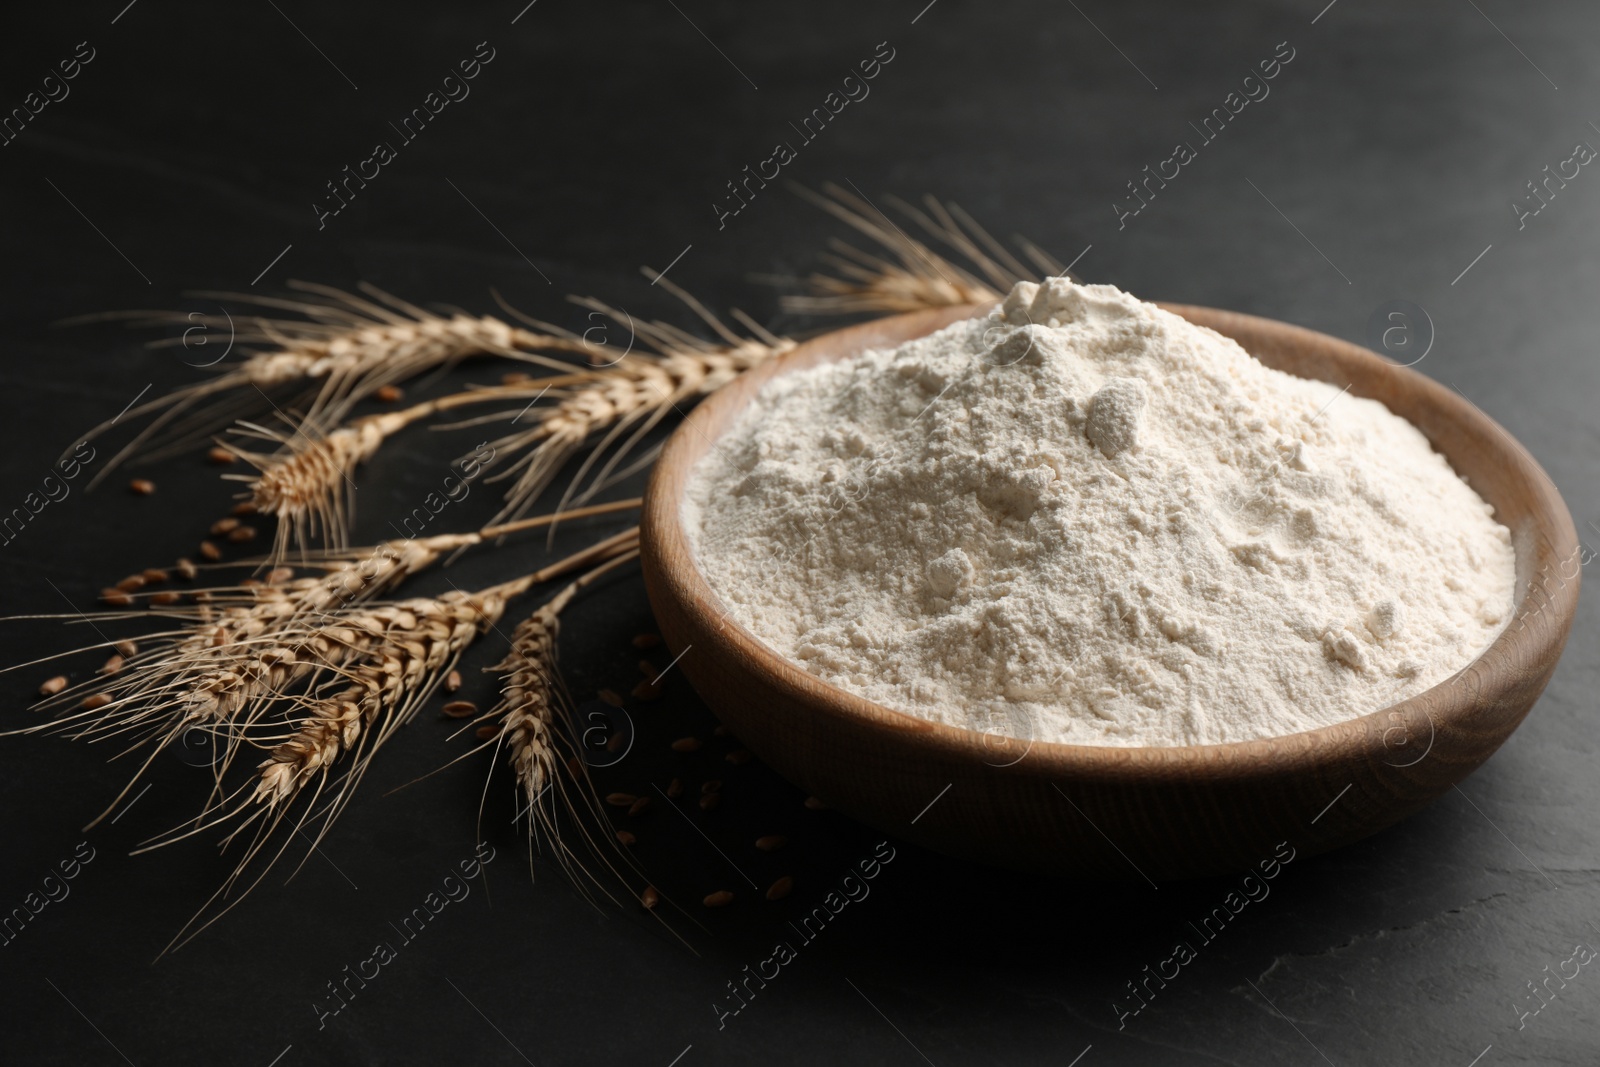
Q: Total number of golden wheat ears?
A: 8